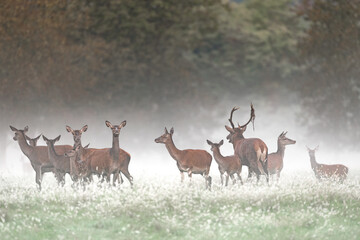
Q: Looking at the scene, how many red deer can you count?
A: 11